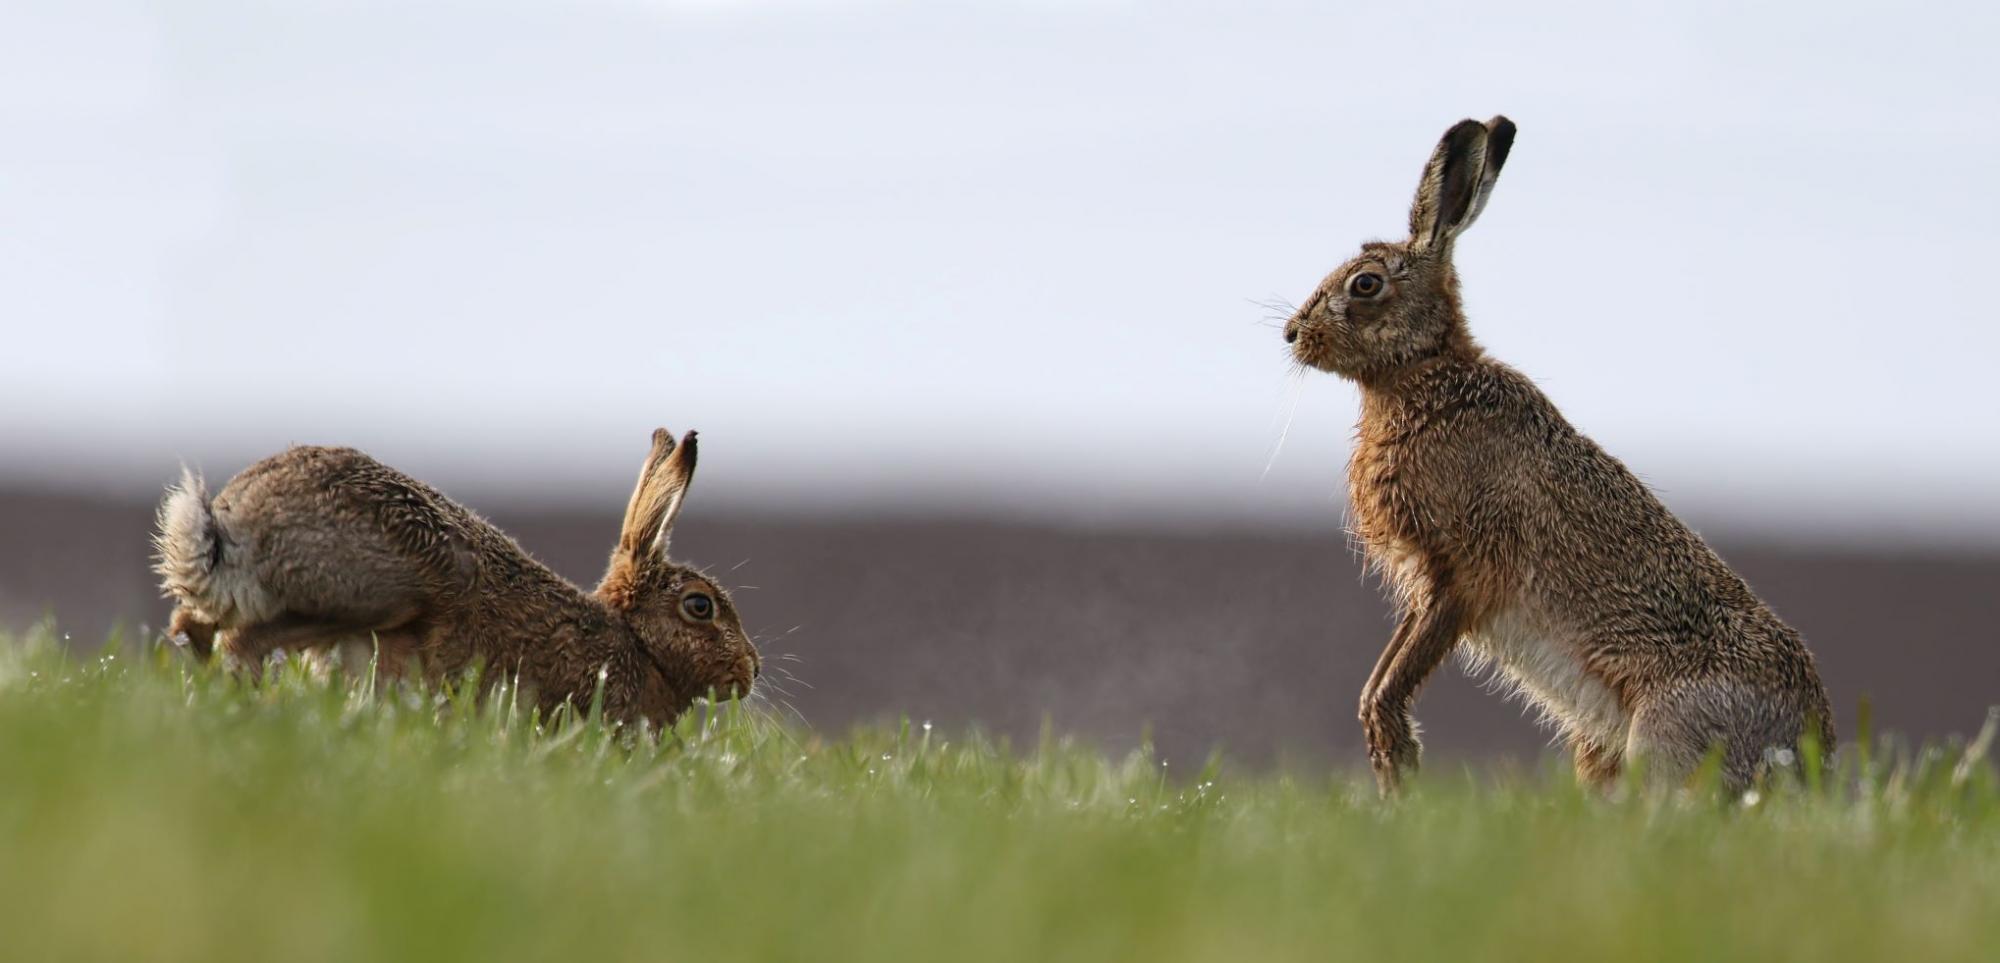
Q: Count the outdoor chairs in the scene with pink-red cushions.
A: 0